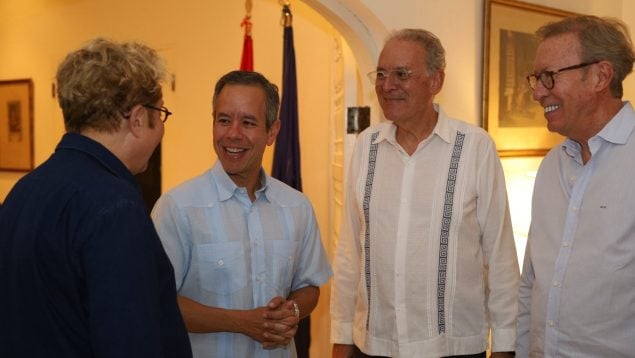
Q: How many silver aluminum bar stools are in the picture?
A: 0